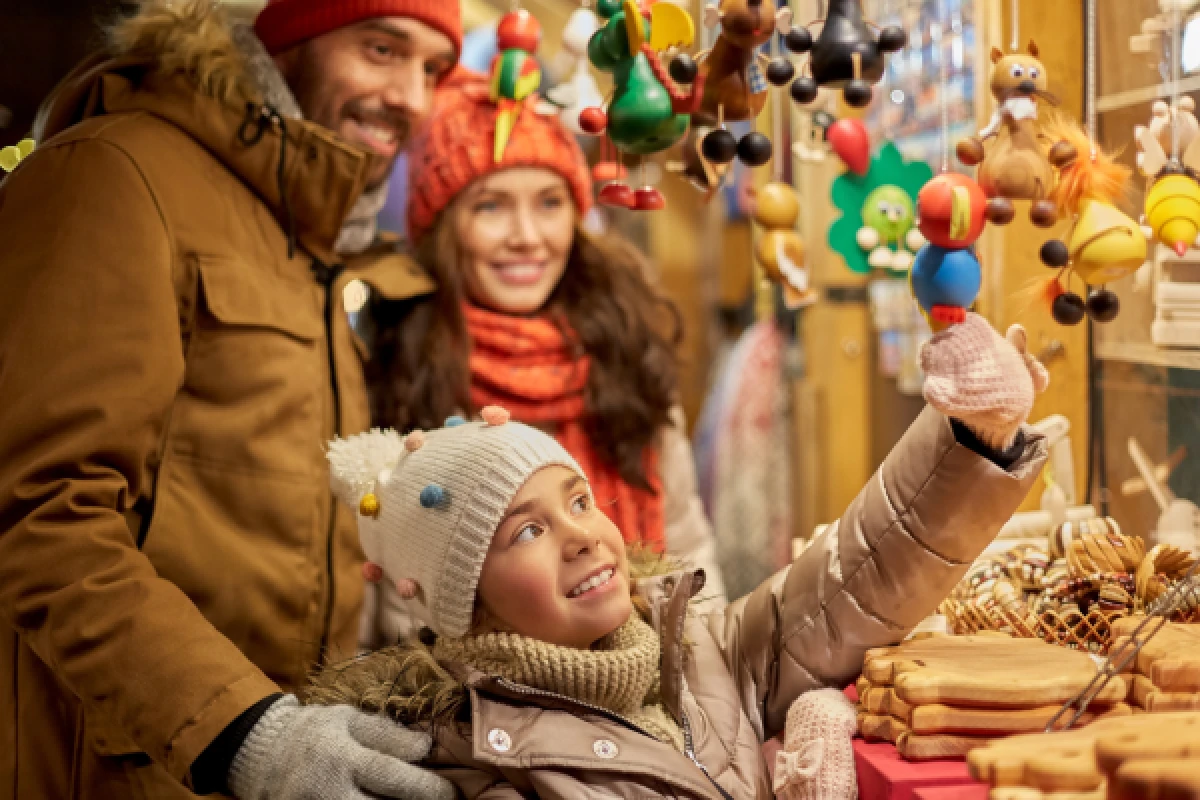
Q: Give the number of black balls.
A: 11